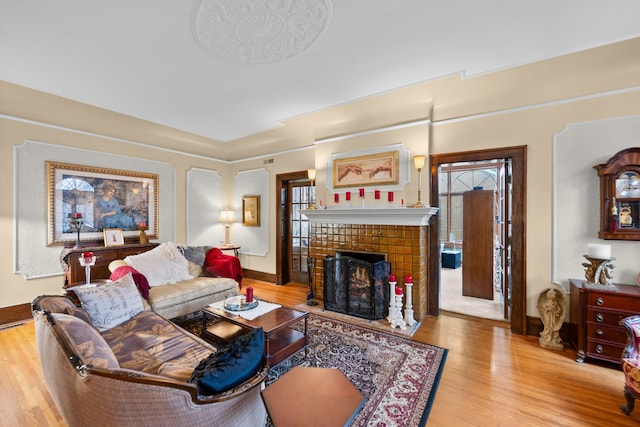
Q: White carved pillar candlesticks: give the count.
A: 3